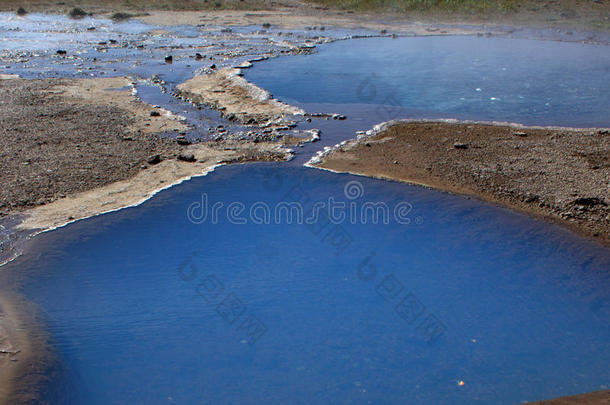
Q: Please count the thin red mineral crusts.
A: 0